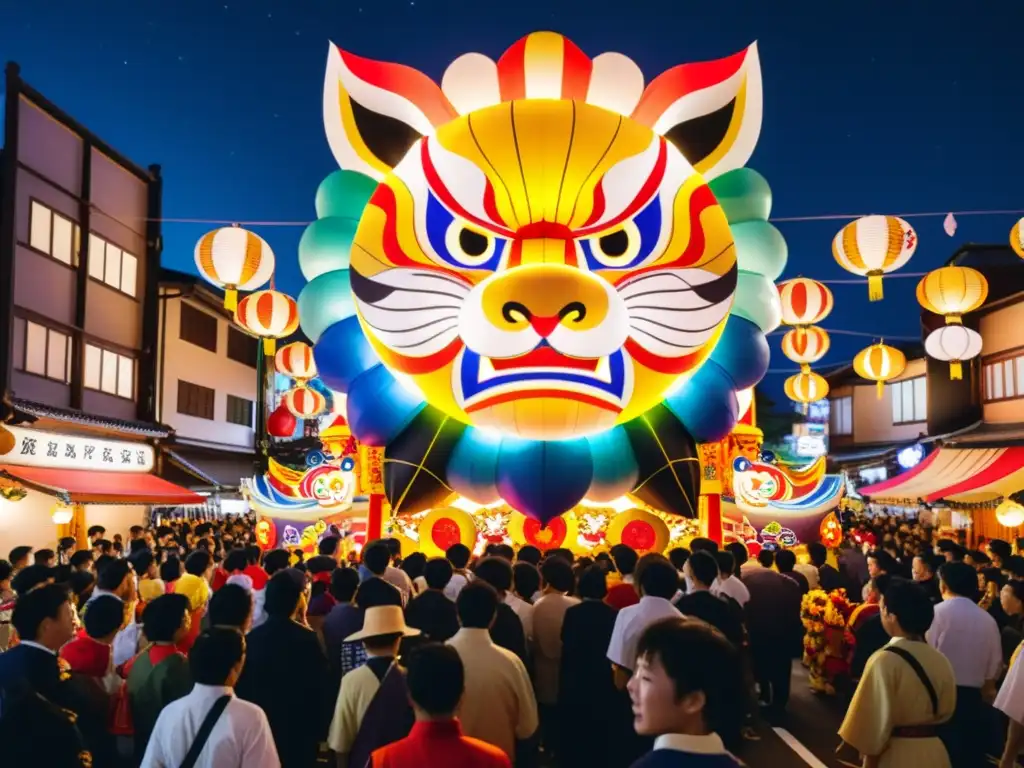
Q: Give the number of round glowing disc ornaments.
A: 3